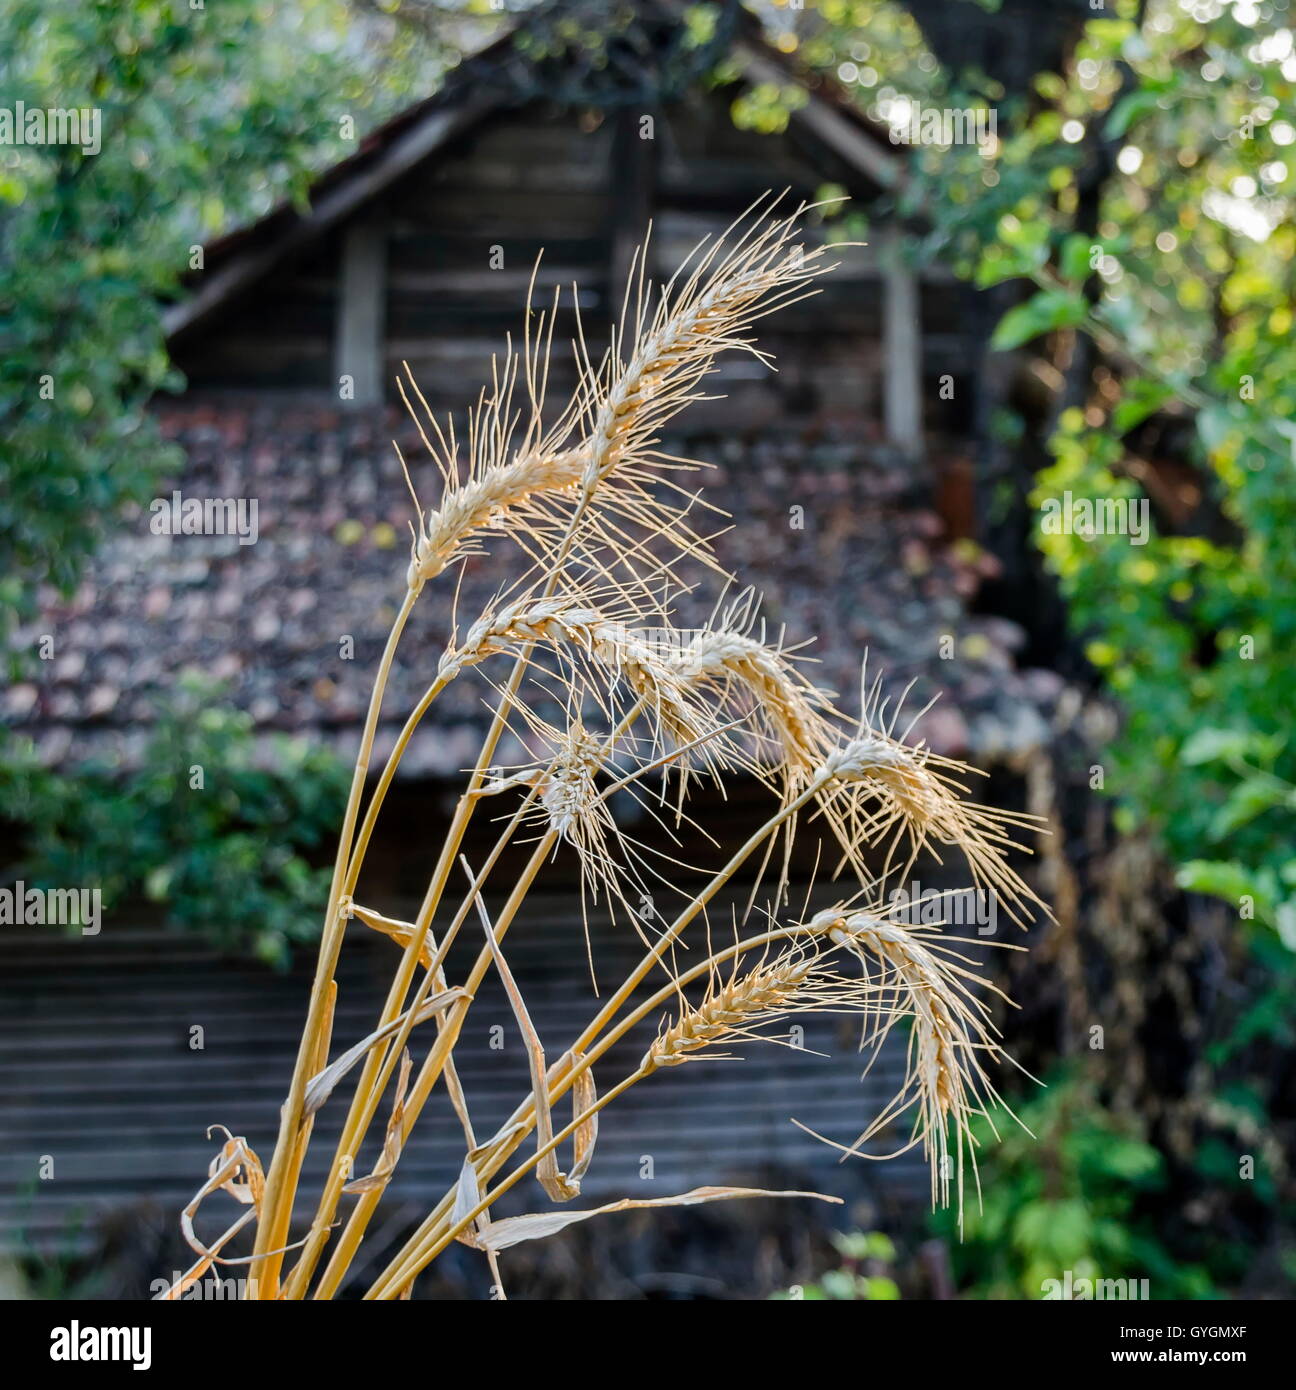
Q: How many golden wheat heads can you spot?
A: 8